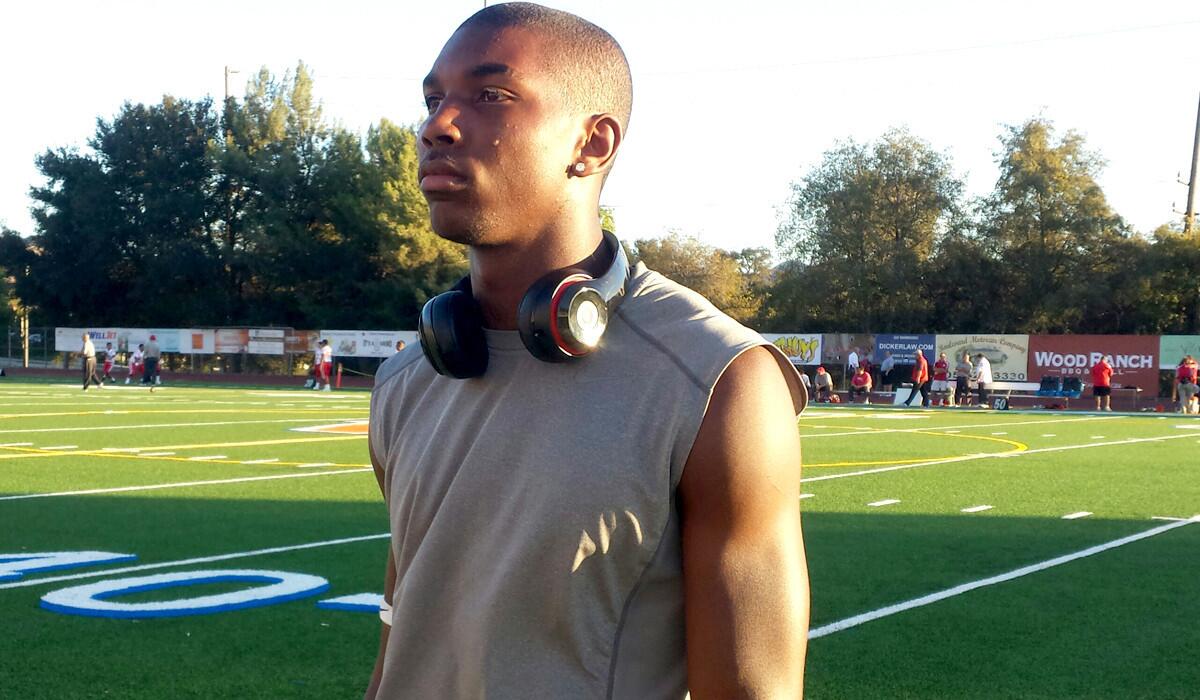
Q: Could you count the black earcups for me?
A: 2